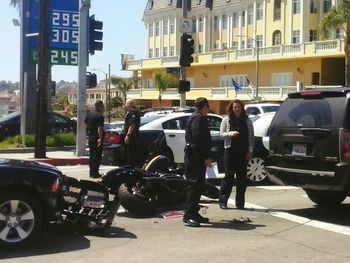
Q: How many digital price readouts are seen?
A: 3